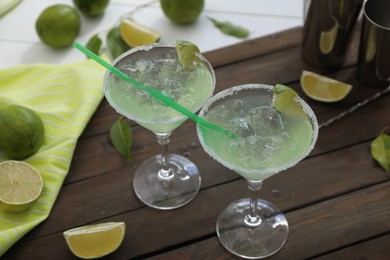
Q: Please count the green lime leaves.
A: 5